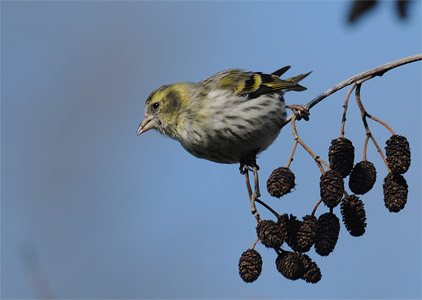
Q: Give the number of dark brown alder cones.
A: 14